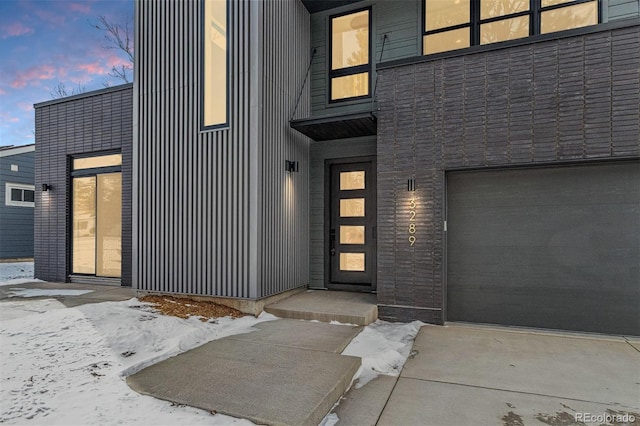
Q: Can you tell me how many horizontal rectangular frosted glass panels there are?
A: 4